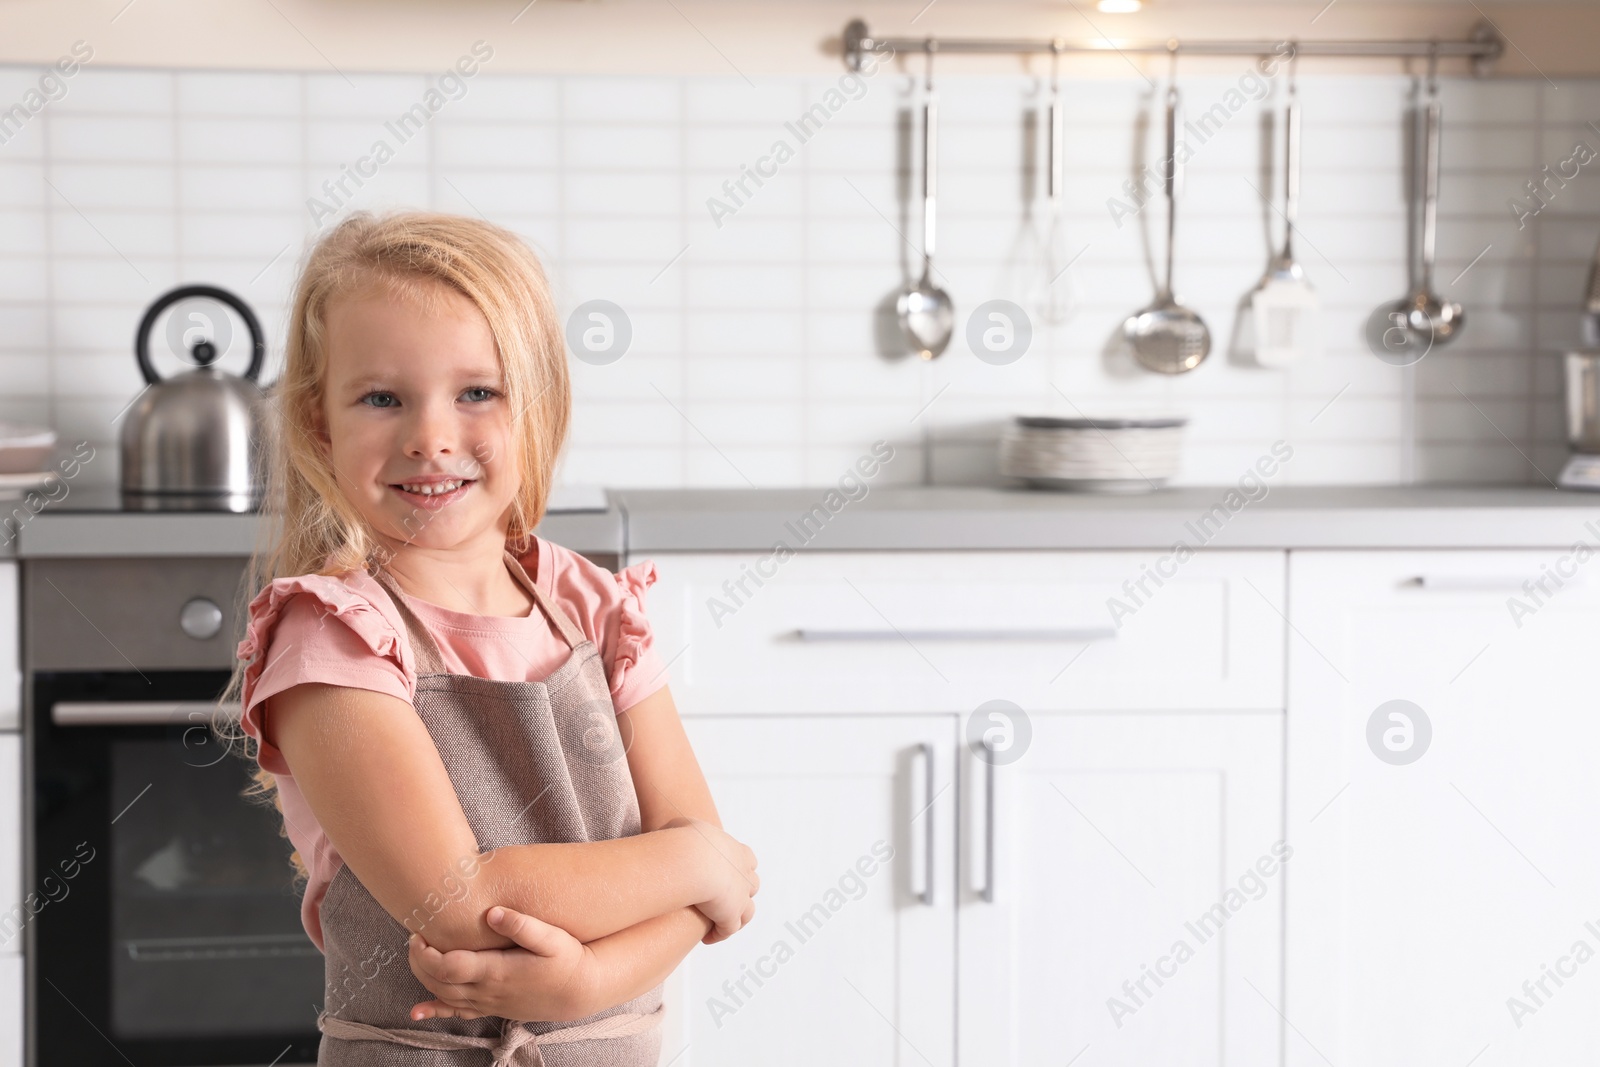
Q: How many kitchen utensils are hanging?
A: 5